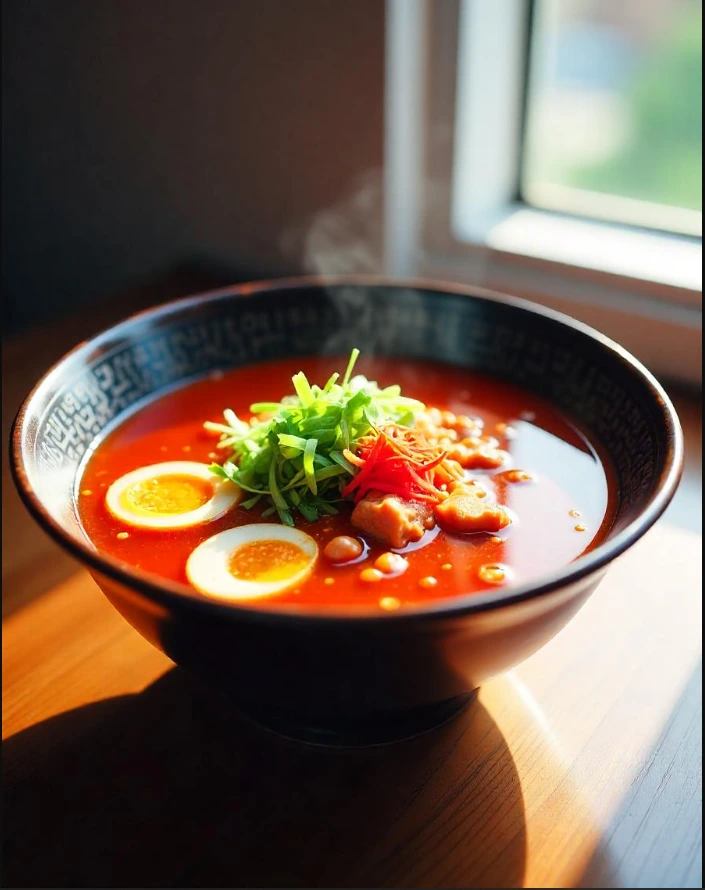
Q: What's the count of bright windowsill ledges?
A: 1